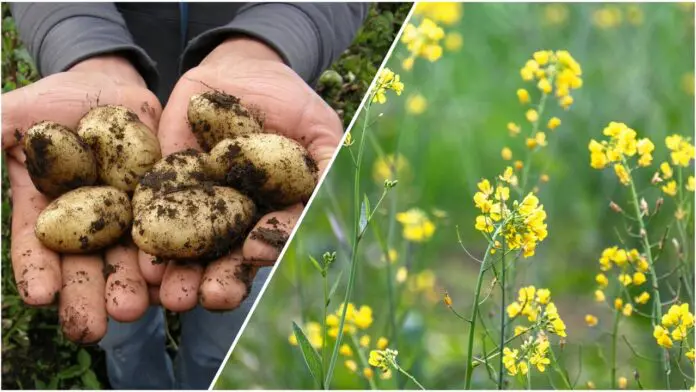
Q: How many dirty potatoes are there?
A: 7